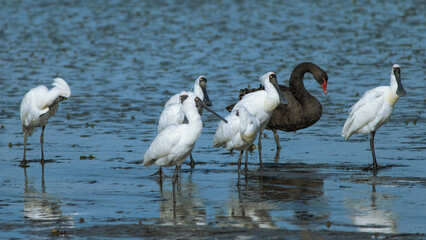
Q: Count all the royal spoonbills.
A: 7